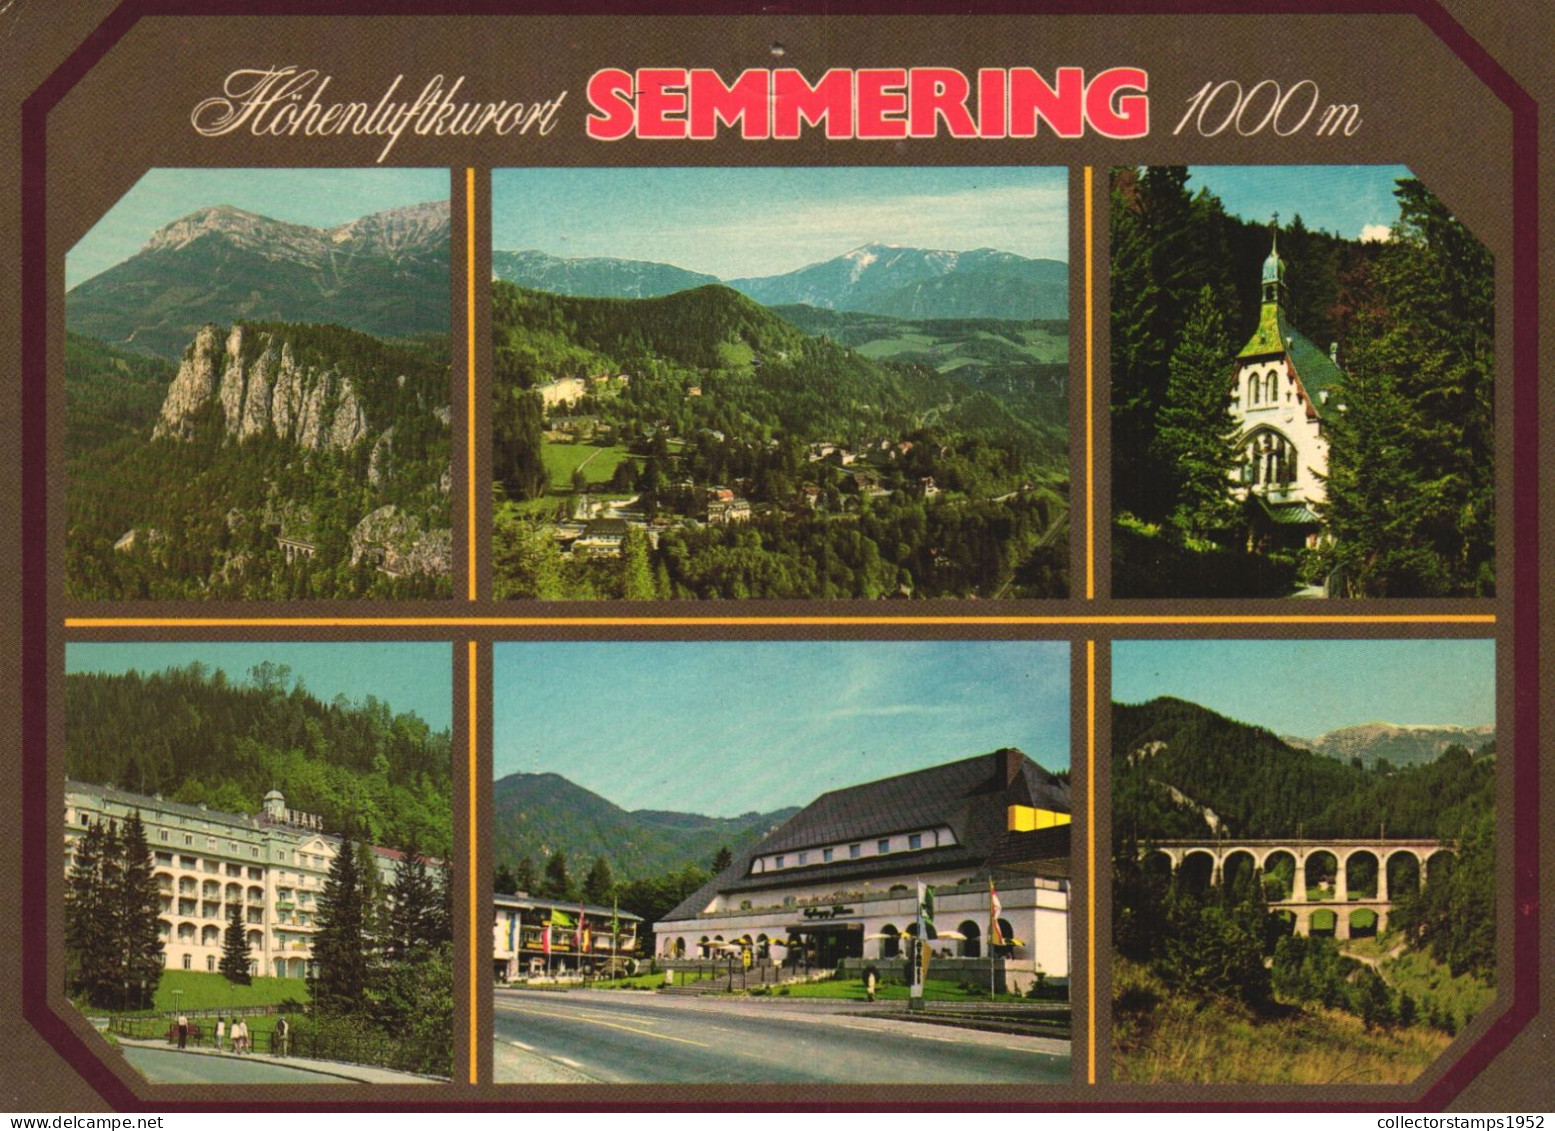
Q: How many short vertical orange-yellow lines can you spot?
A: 4